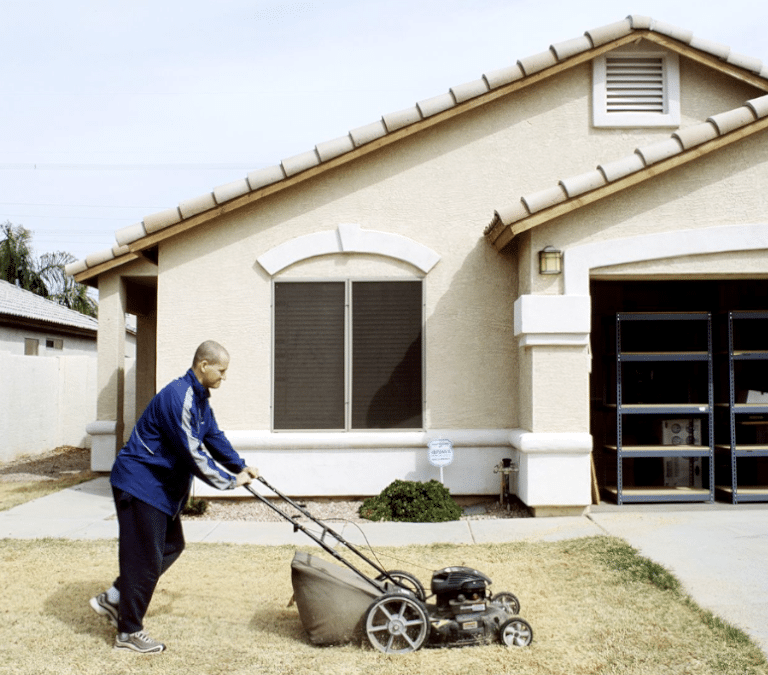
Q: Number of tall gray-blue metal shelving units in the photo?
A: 2